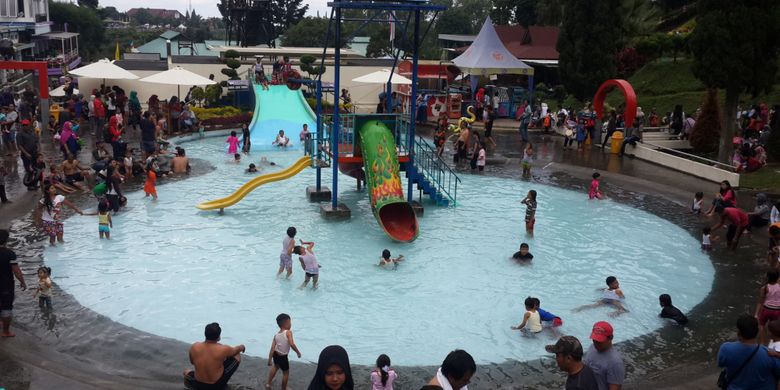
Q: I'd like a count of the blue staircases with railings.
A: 1